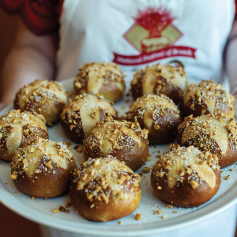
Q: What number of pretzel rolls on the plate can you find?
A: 12